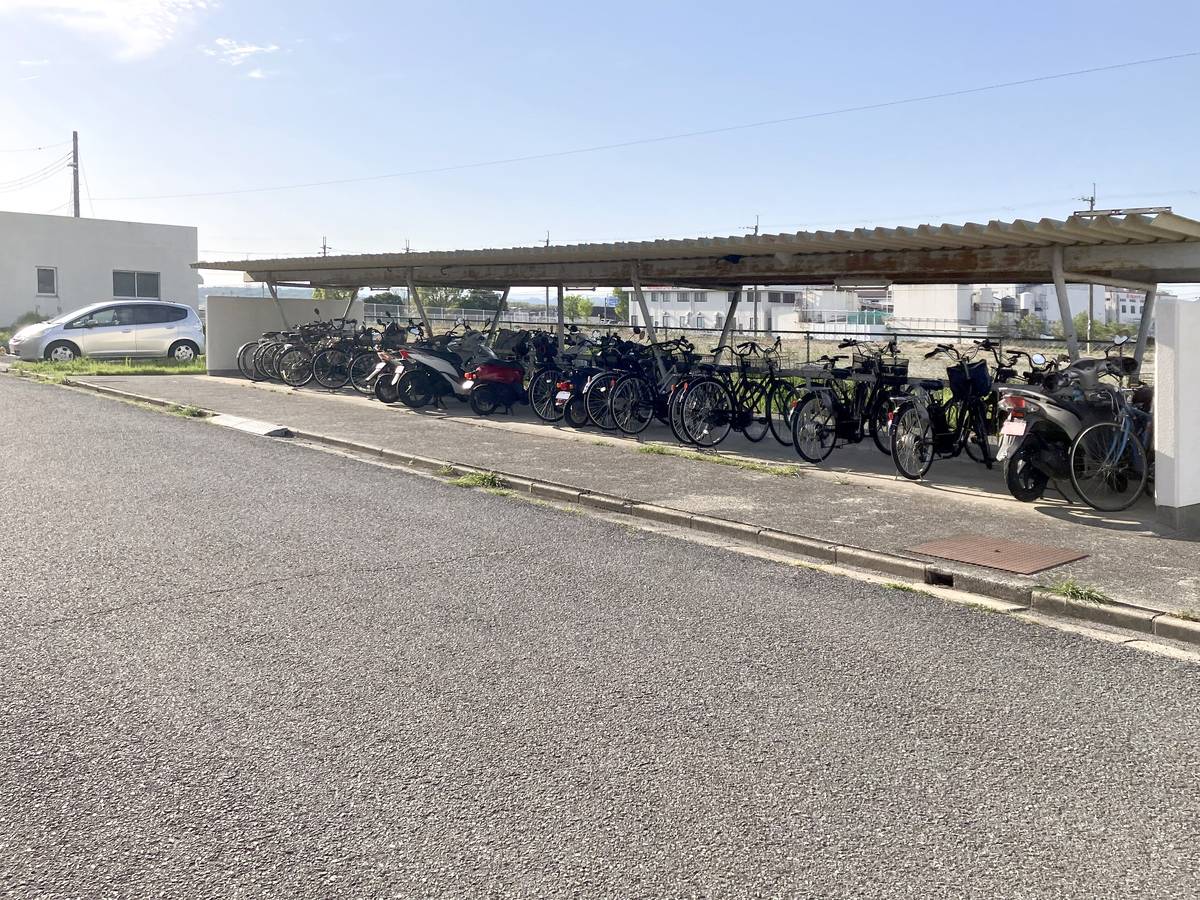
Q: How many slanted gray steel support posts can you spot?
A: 8